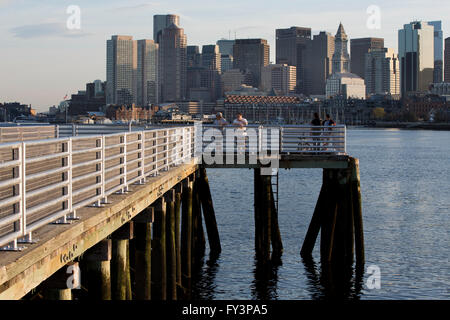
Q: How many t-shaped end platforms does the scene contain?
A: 1